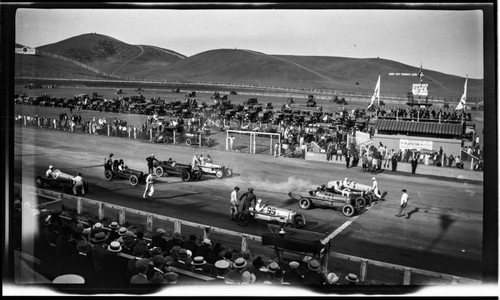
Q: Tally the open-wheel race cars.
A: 8